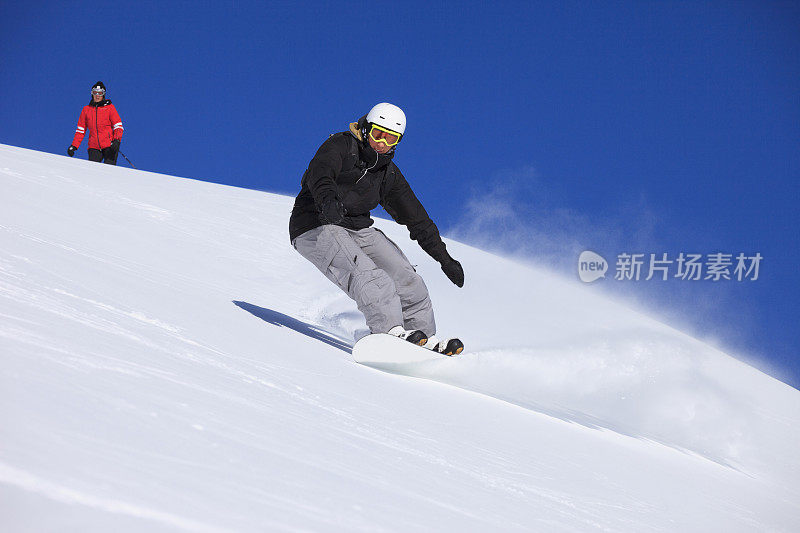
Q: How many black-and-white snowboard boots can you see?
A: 2